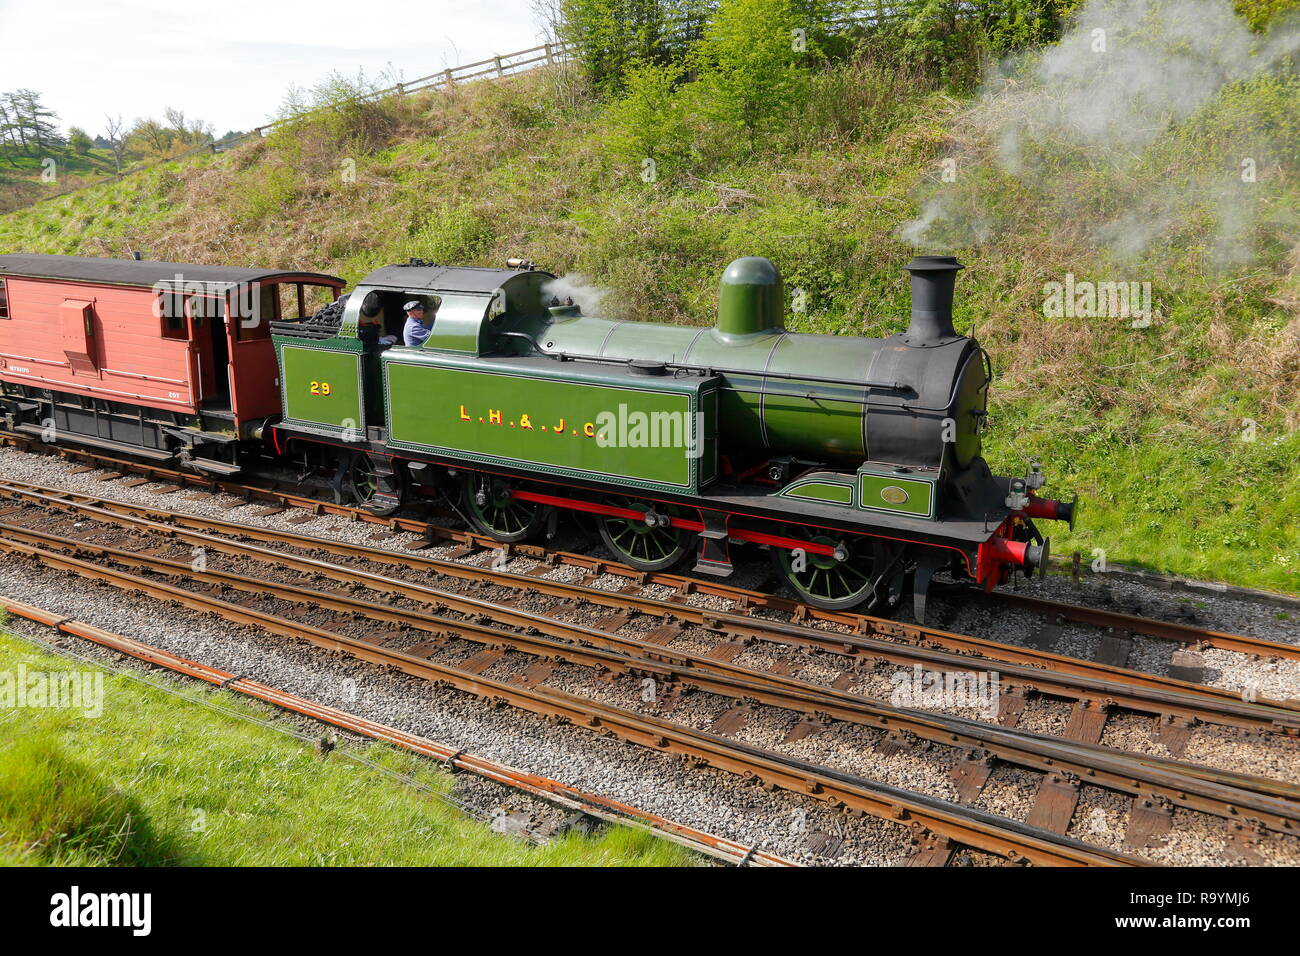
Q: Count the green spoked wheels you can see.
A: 4